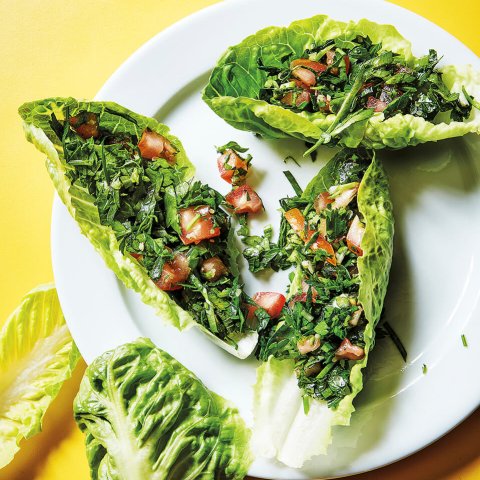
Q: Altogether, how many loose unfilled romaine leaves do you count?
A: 2